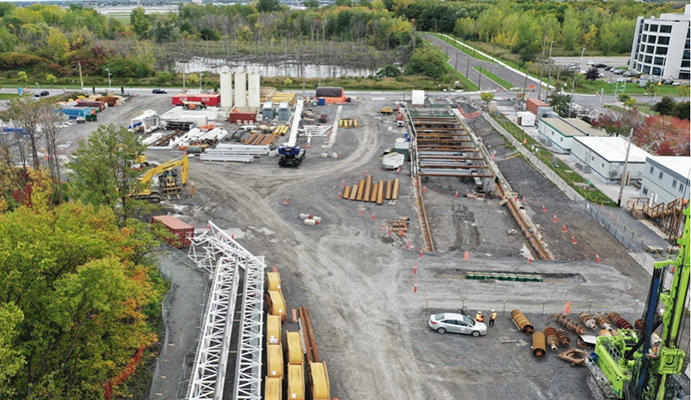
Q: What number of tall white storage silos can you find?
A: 3